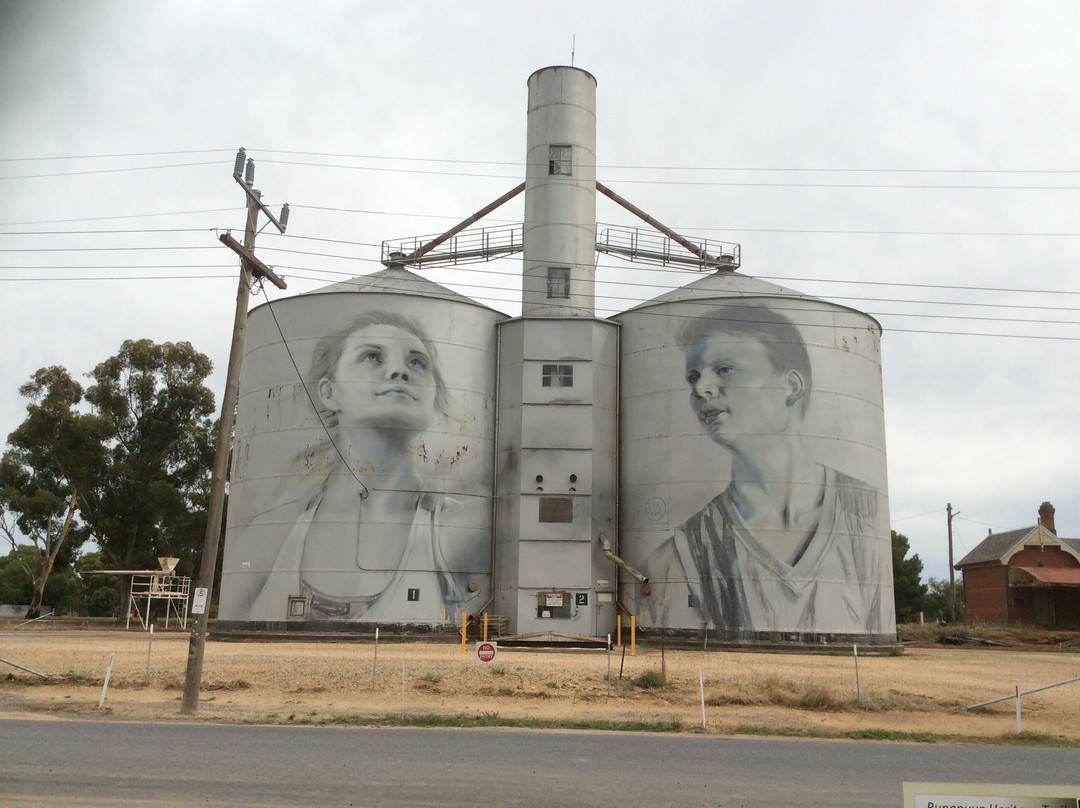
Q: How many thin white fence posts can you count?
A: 8